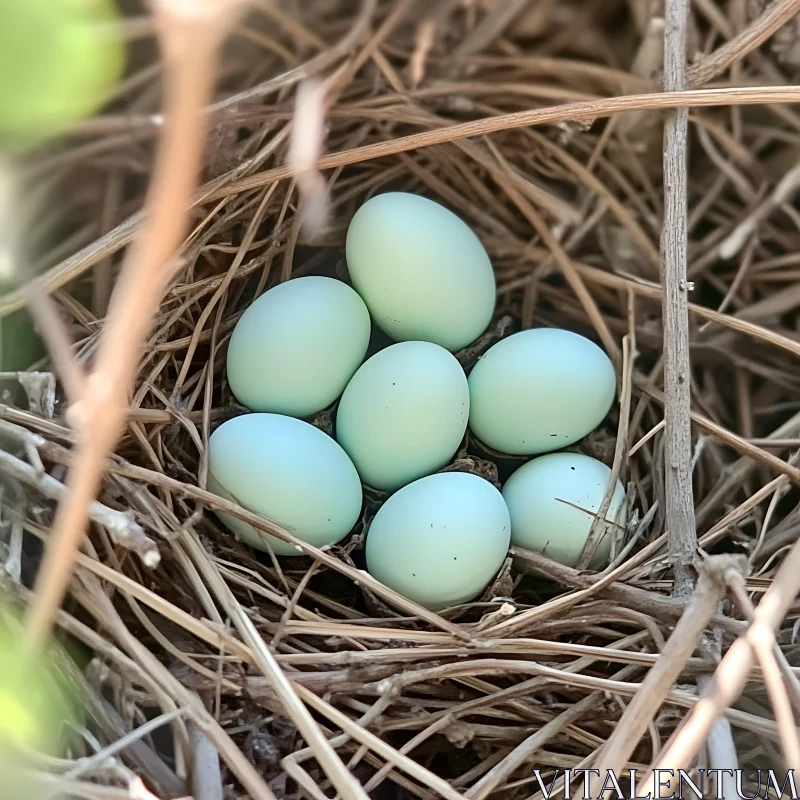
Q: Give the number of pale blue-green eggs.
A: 7